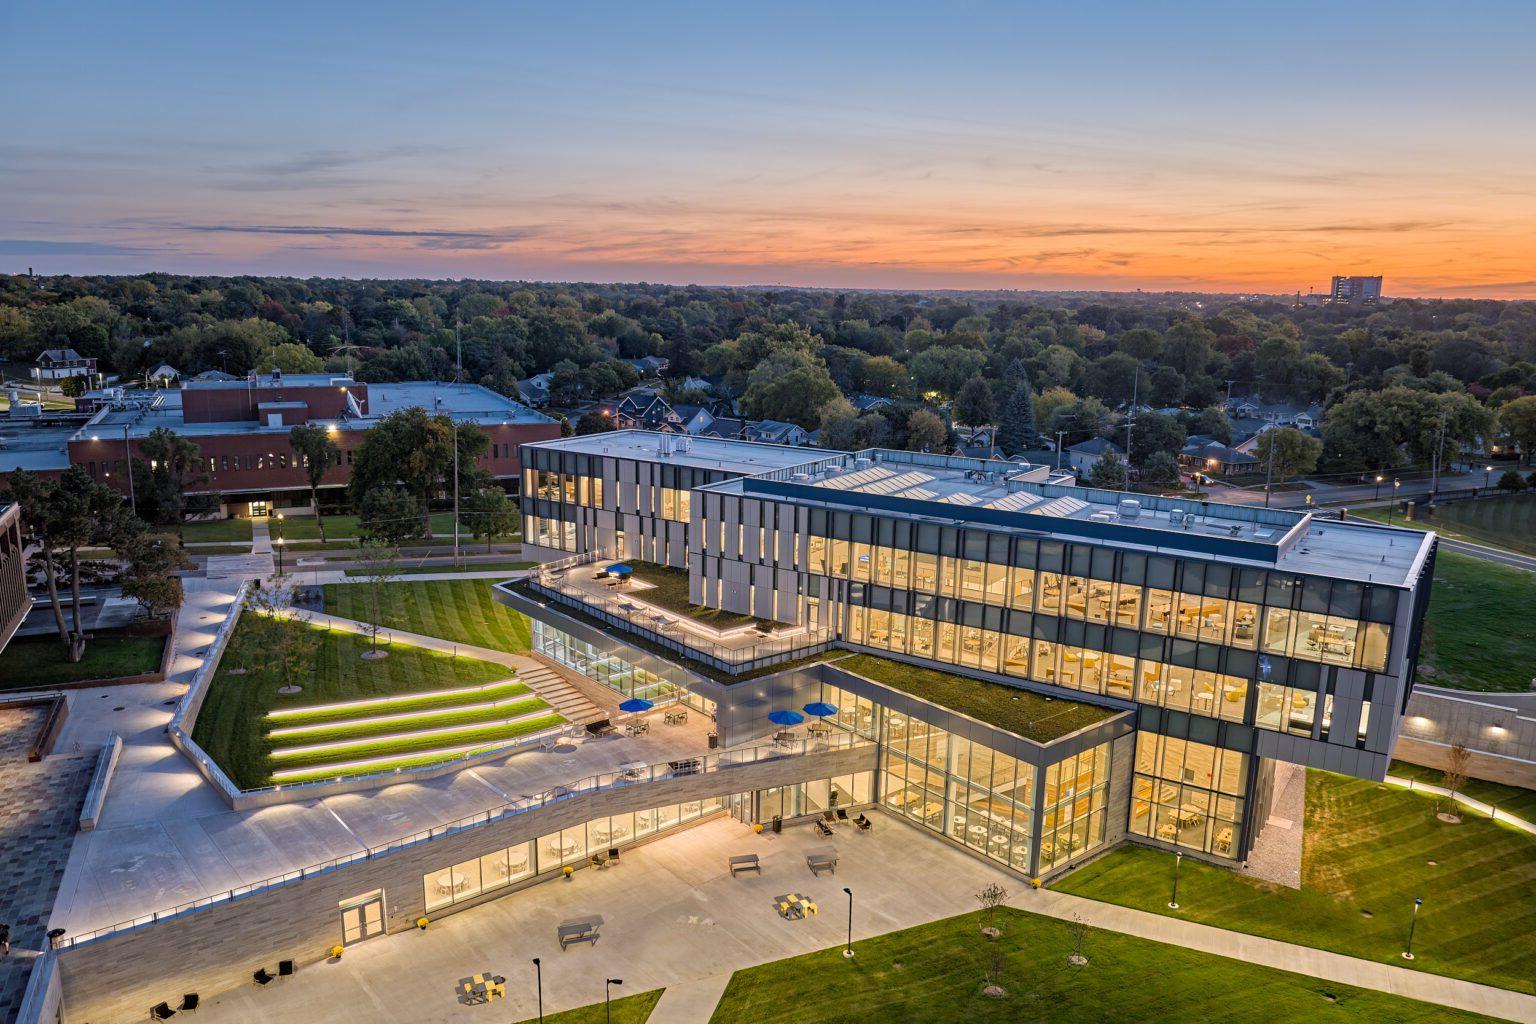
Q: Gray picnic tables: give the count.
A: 3